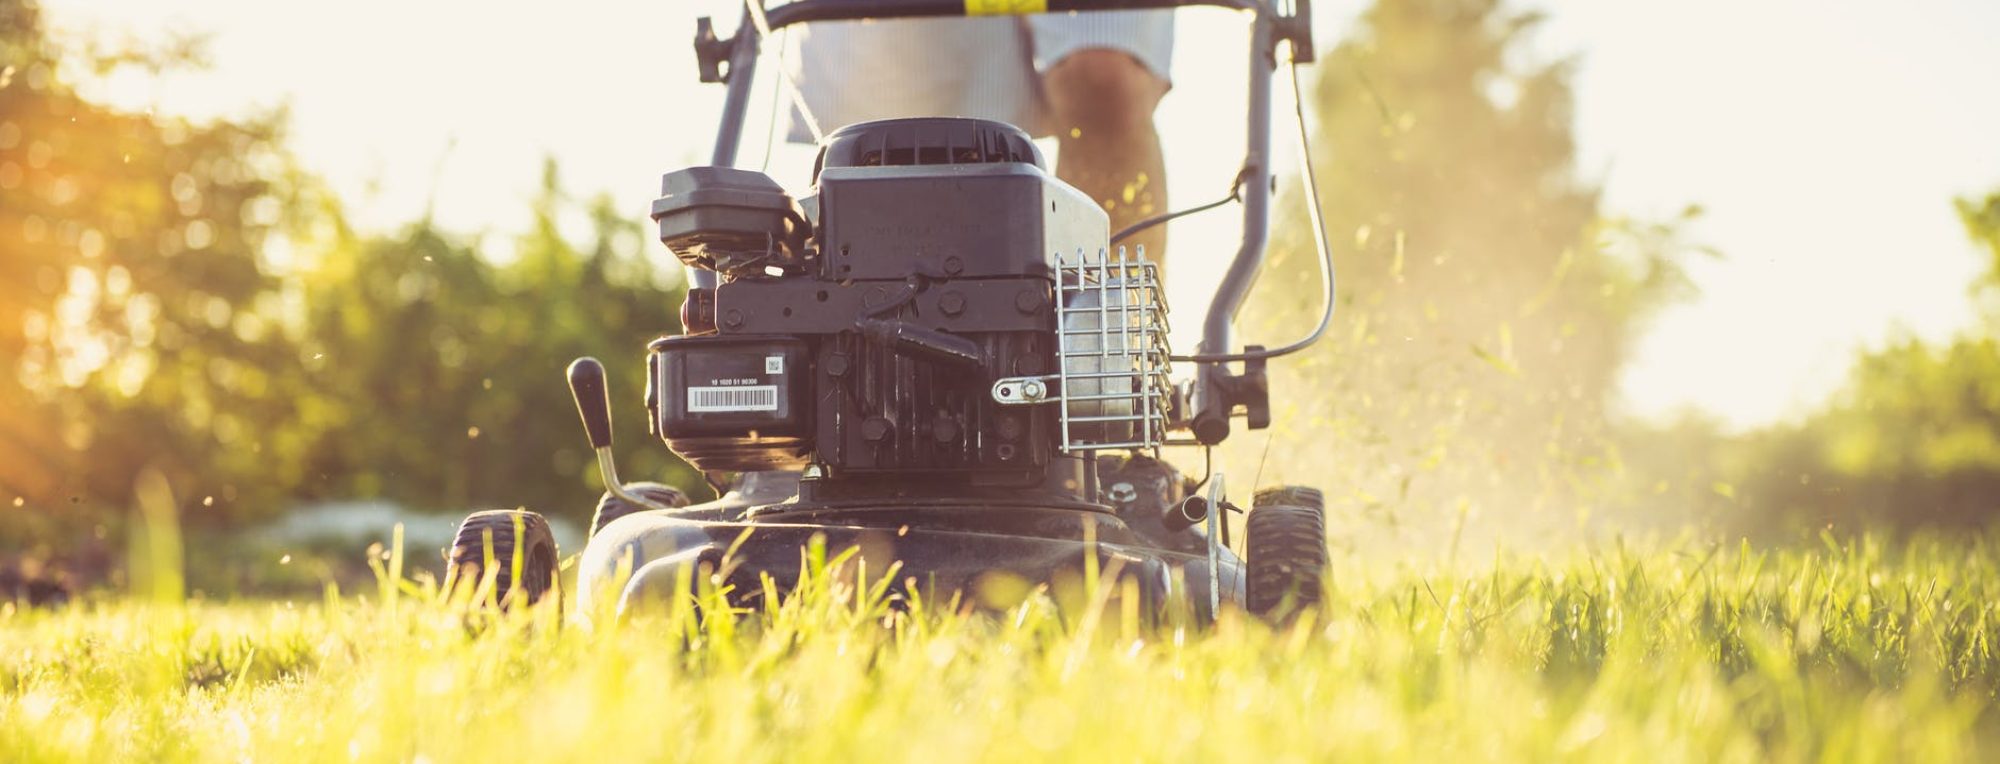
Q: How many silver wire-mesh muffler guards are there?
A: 1